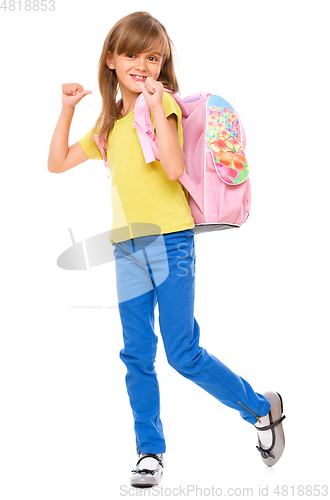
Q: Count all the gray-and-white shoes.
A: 2